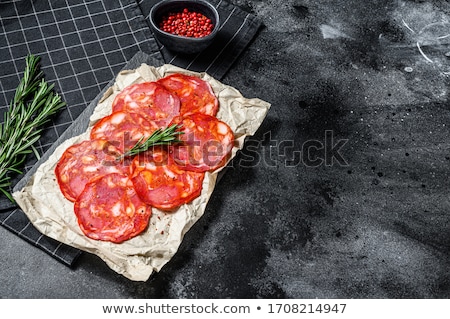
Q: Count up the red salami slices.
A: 7